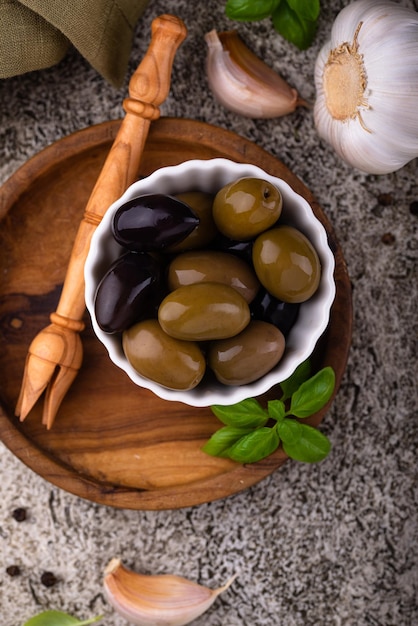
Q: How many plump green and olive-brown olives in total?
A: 7